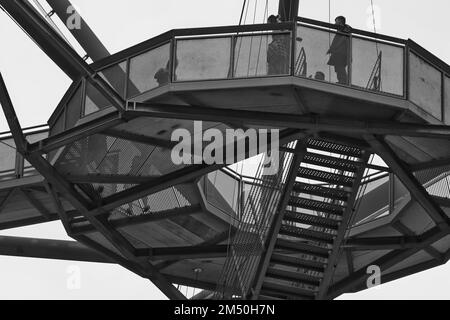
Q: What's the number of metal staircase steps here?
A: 11